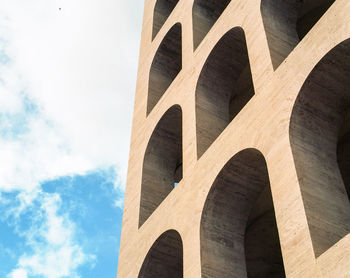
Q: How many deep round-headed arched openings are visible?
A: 9